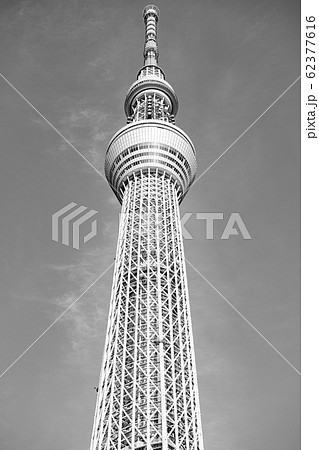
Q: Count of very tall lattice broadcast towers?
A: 1